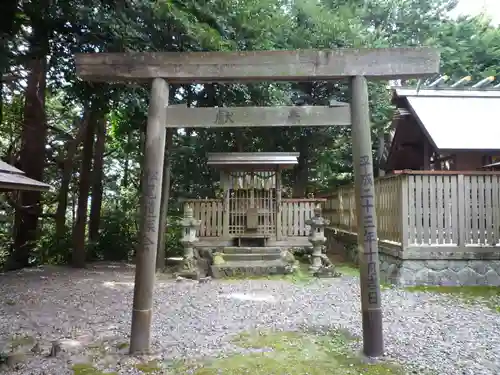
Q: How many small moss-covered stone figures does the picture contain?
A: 2